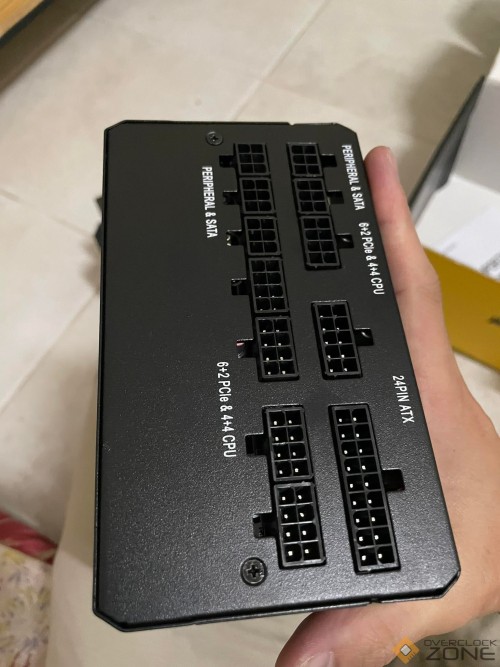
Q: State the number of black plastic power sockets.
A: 12